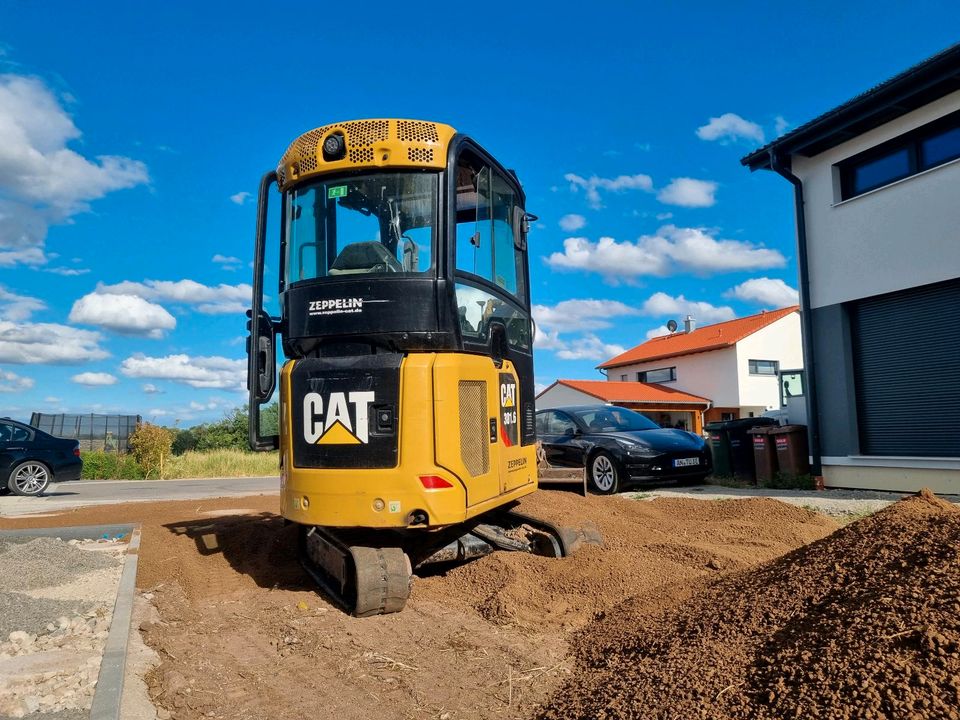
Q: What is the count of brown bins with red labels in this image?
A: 2